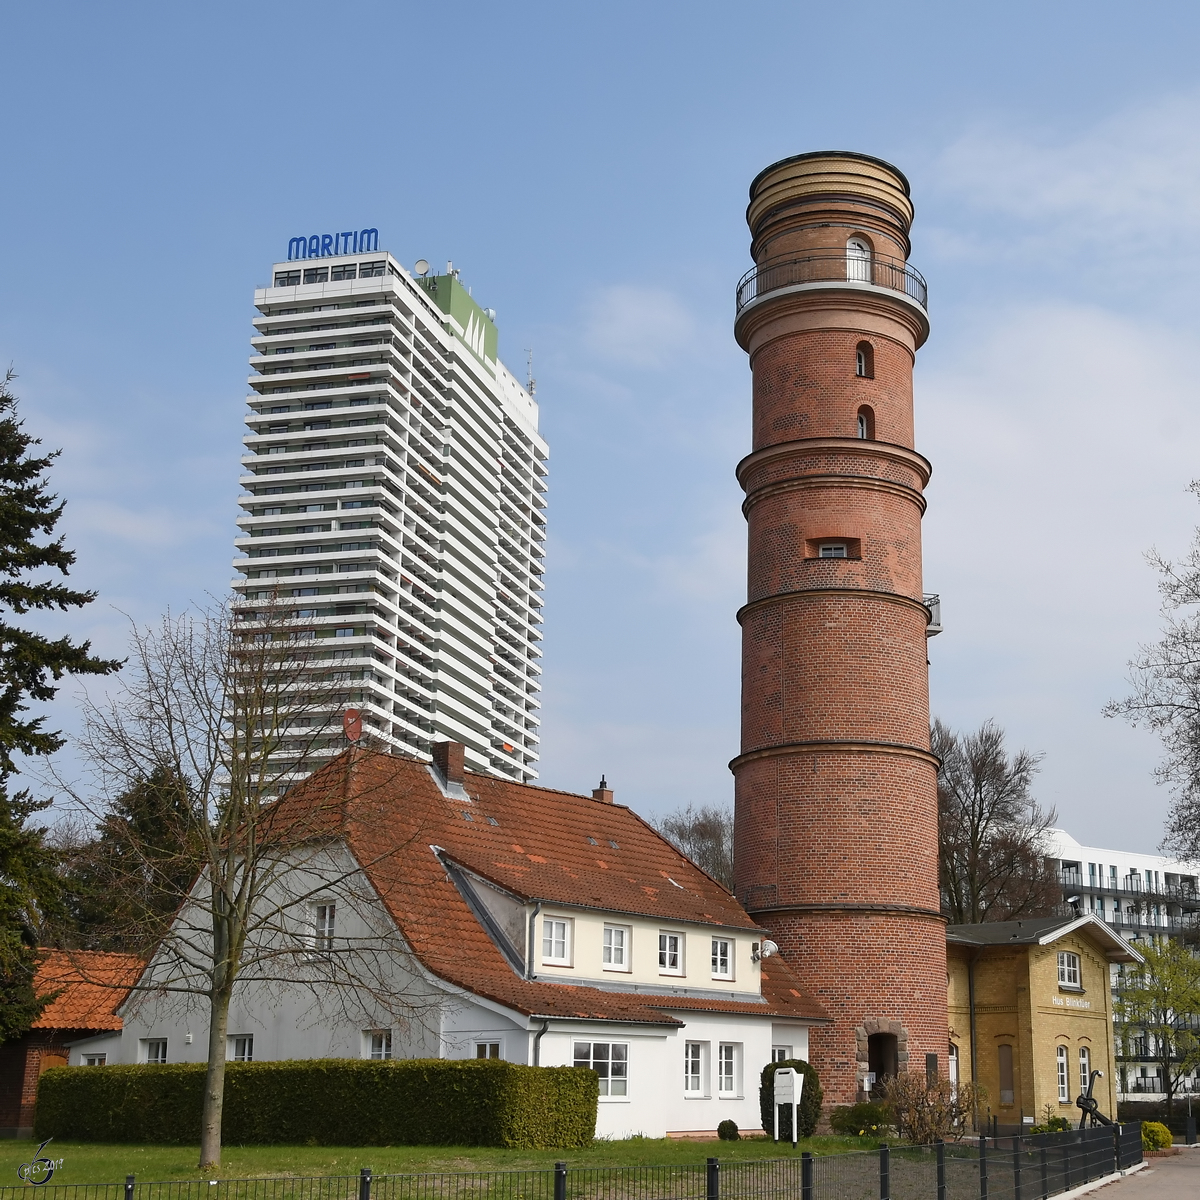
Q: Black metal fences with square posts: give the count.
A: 1